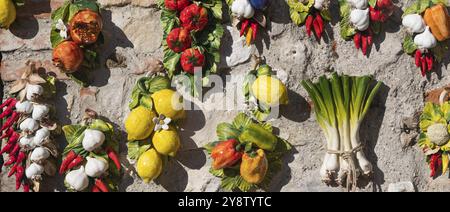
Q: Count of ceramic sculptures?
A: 14